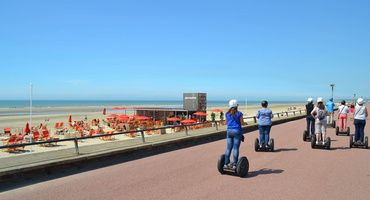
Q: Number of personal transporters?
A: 7